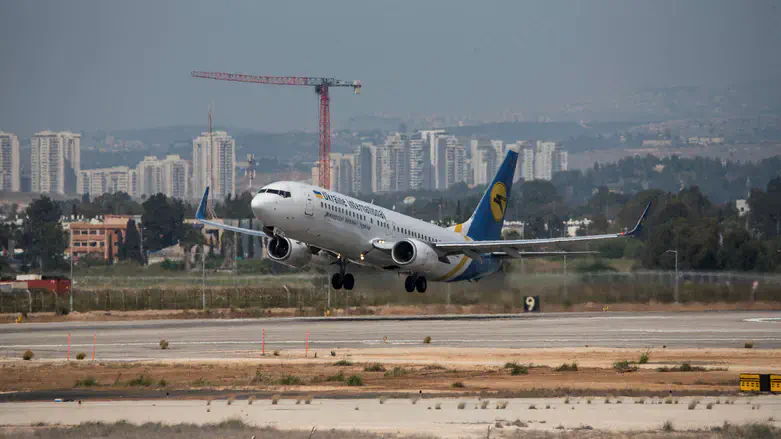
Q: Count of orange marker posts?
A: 4